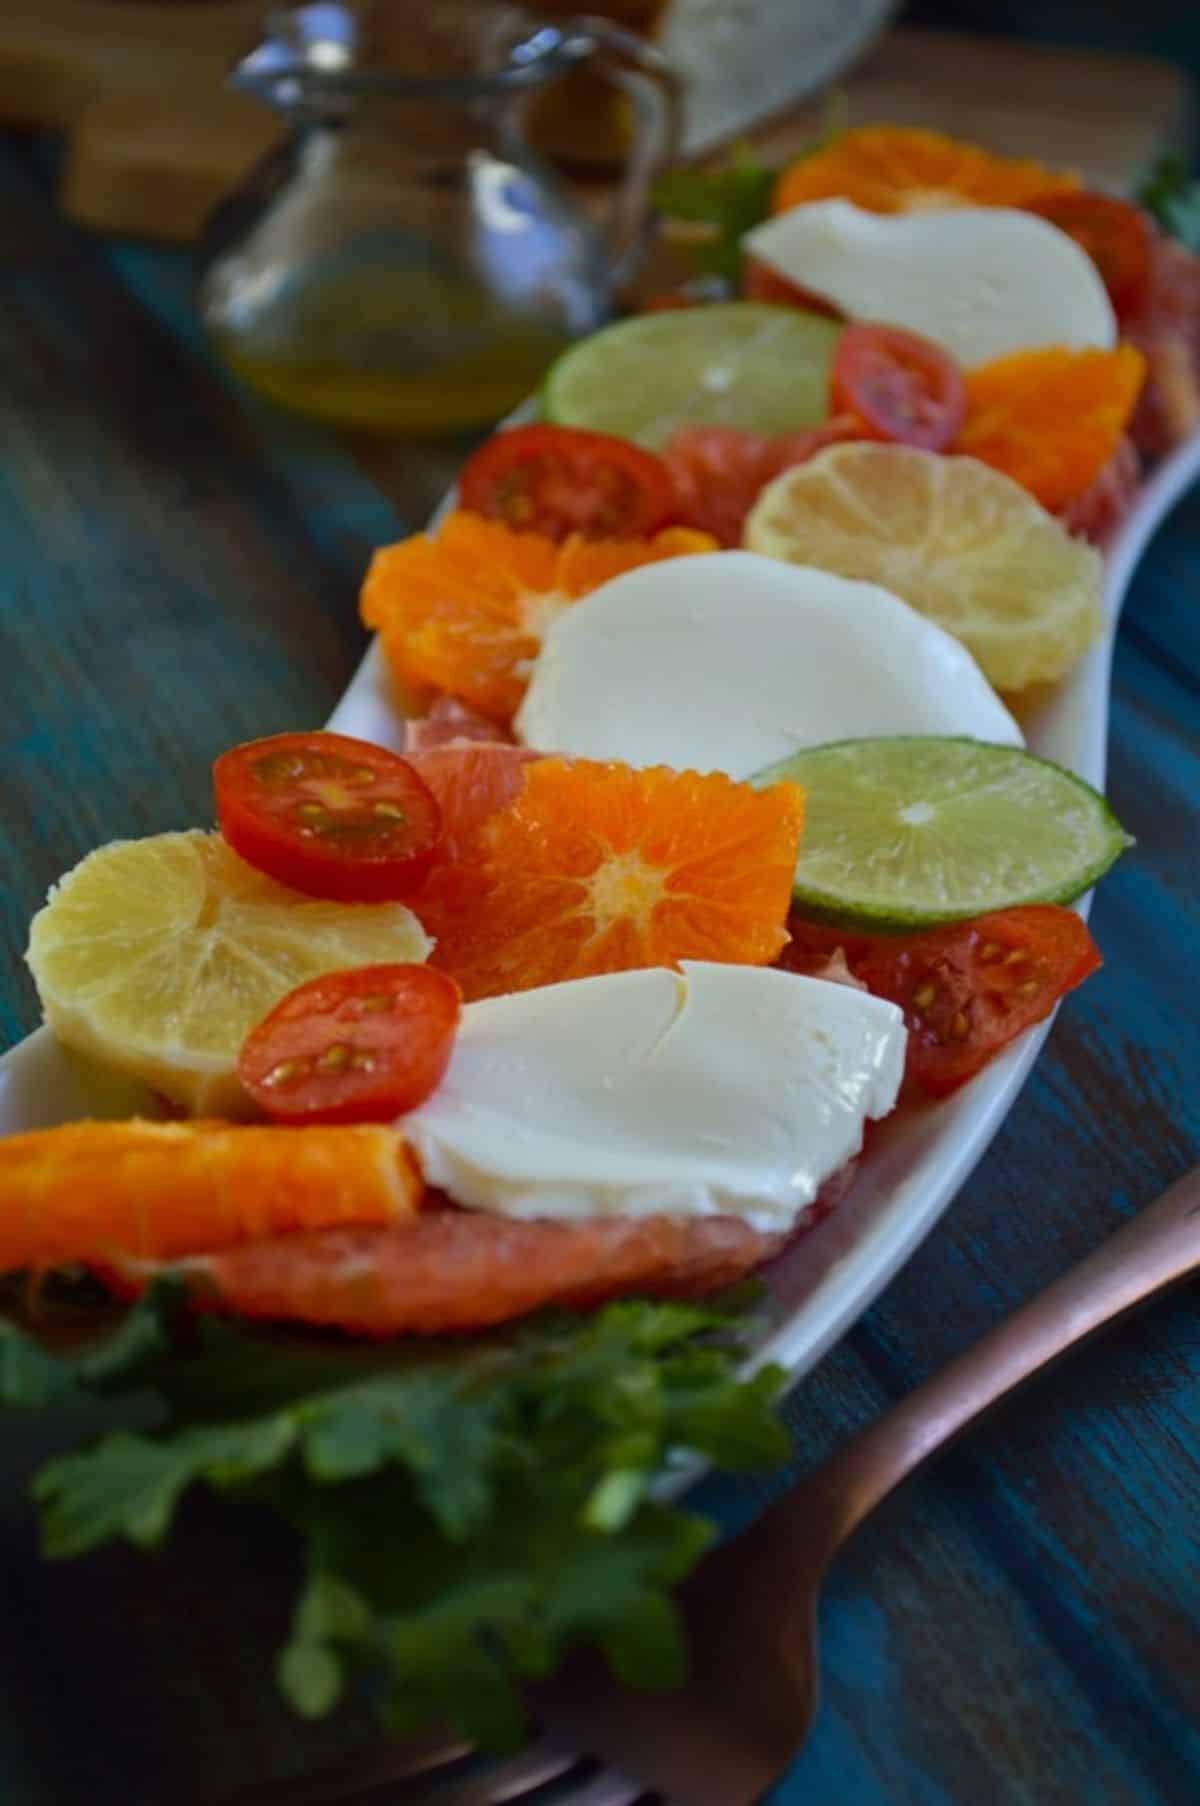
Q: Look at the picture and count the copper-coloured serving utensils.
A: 1